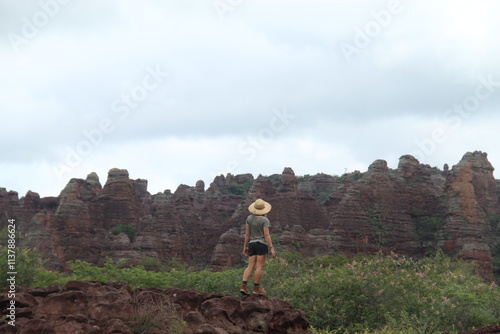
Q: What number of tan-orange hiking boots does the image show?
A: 2